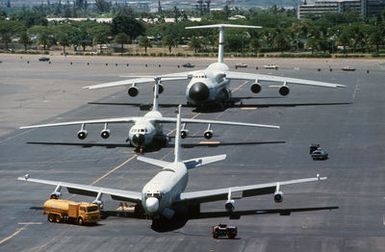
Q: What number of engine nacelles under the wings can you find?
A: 12